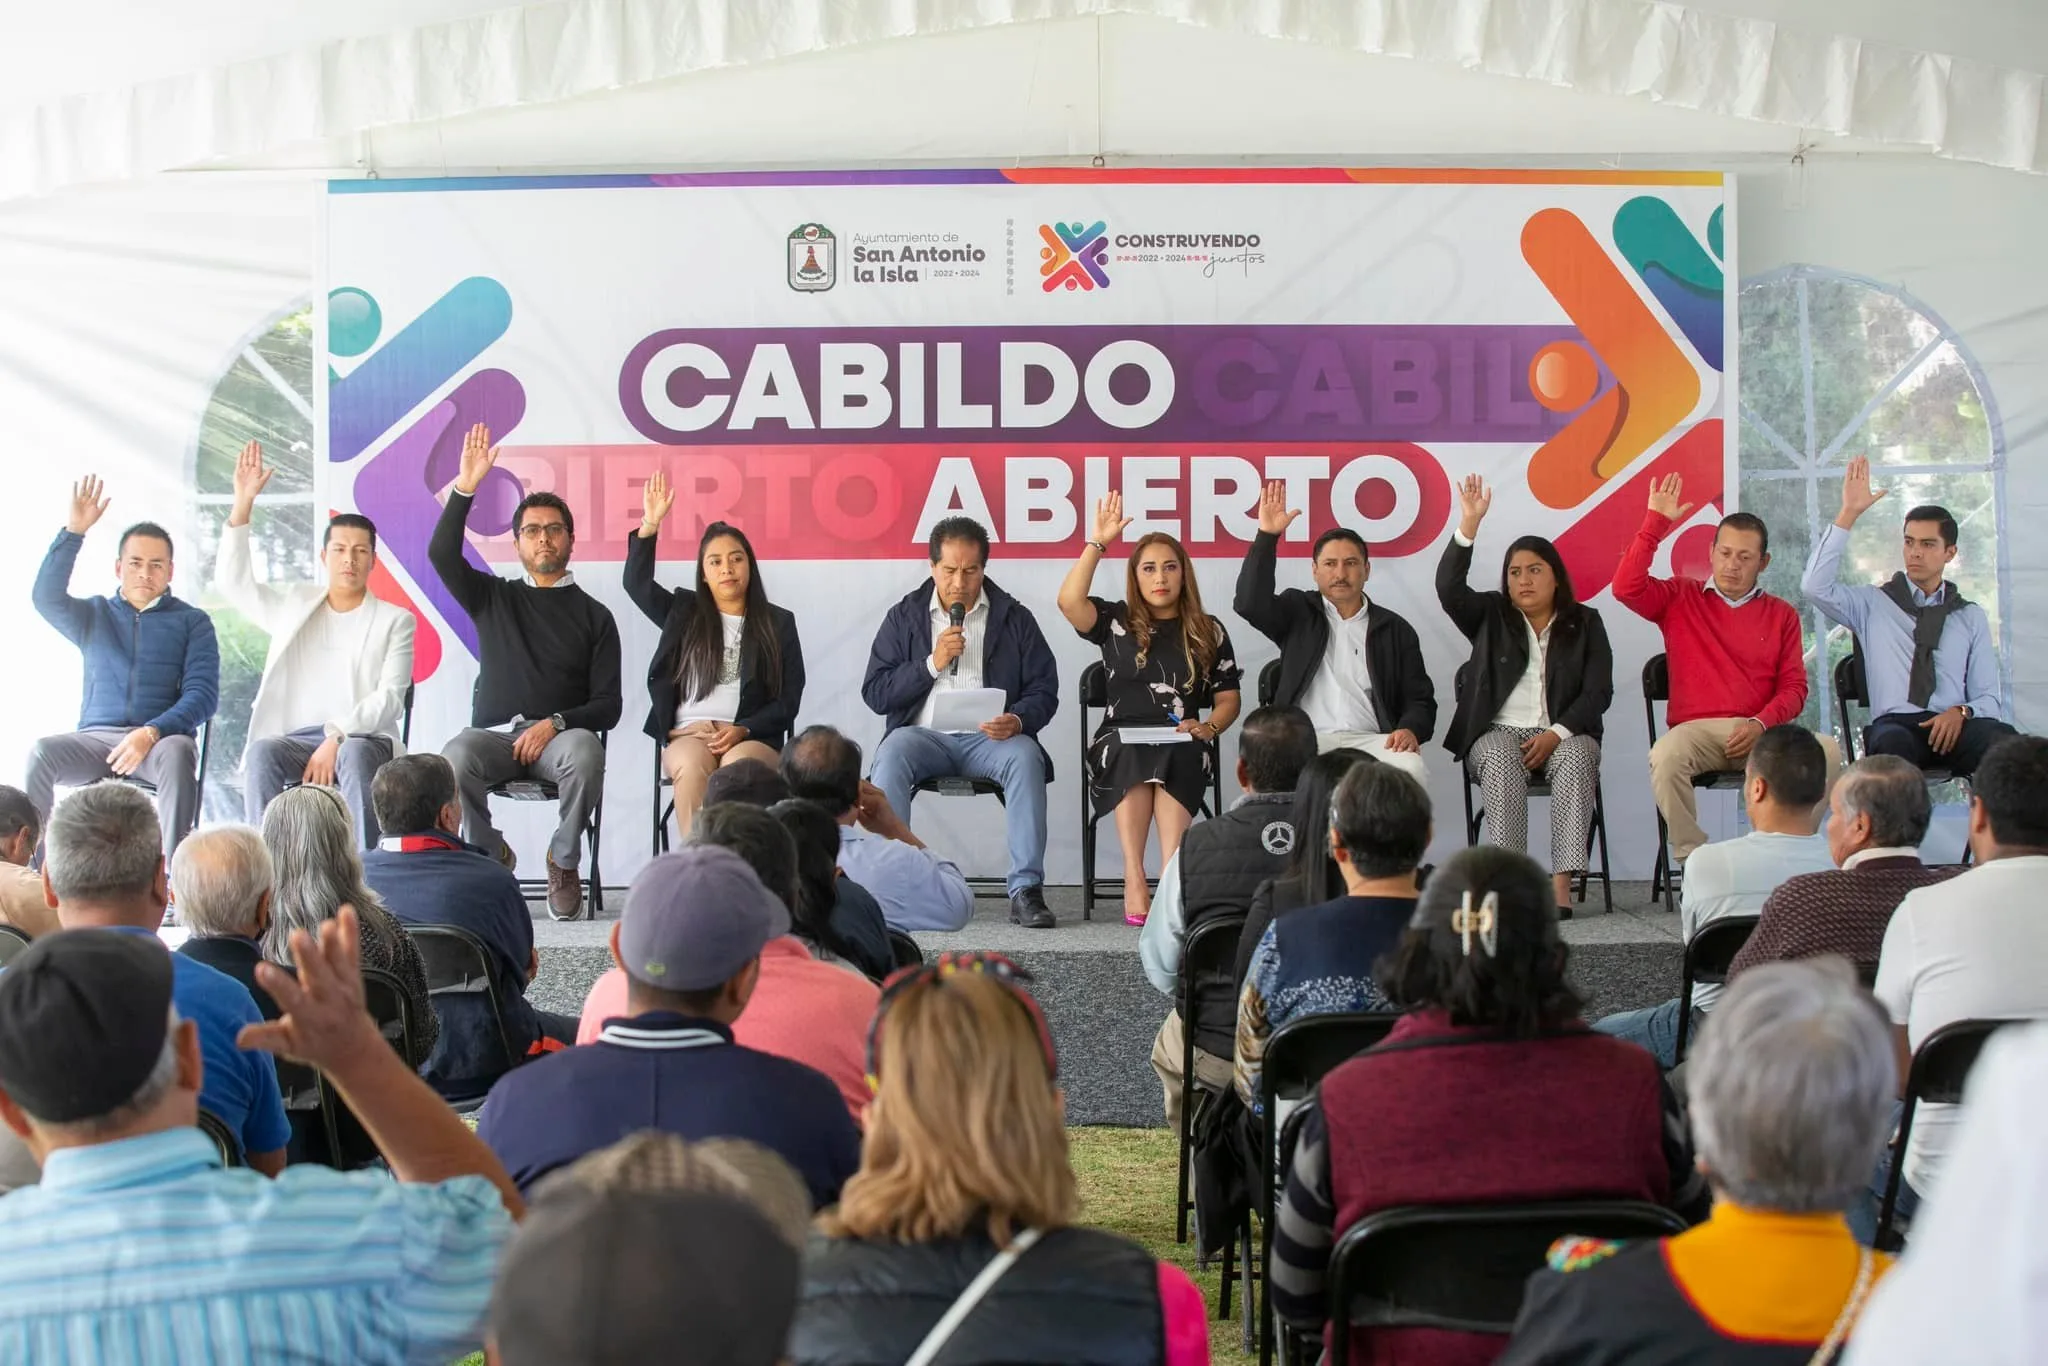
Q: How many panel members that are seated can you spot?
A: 10